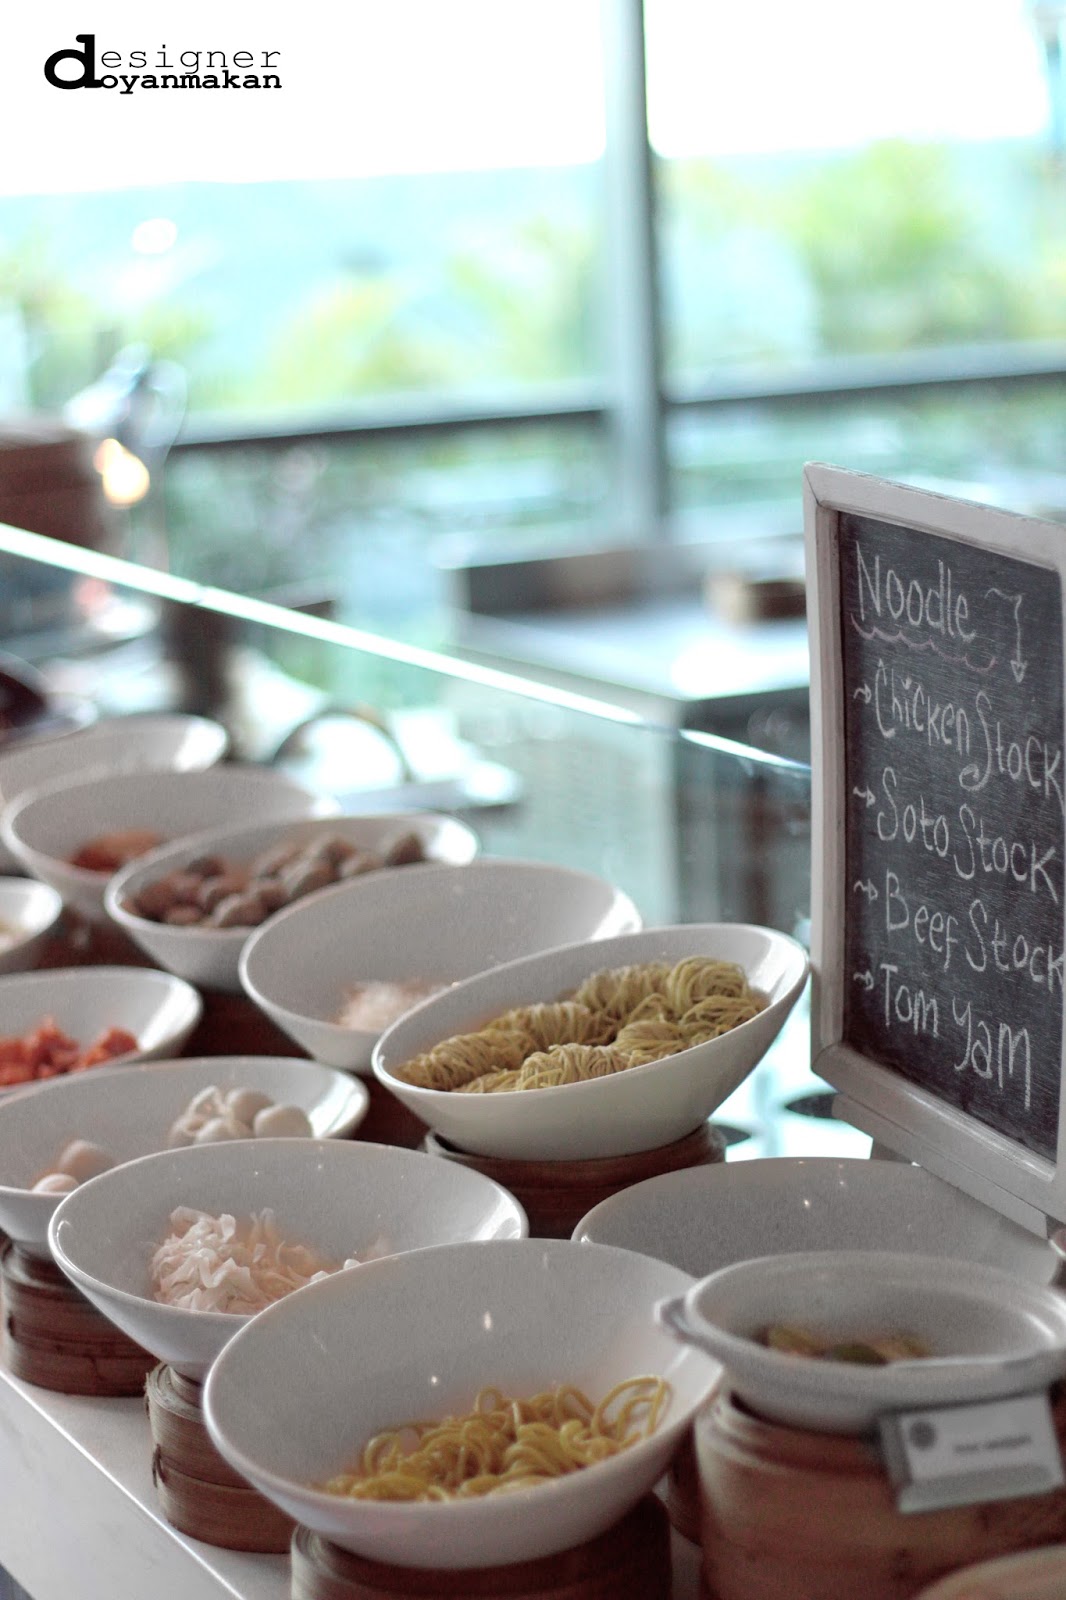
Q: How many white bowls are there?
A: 12